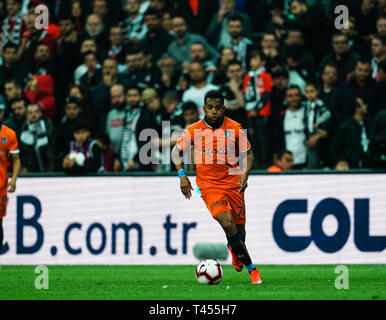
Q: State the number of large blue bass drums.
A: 0